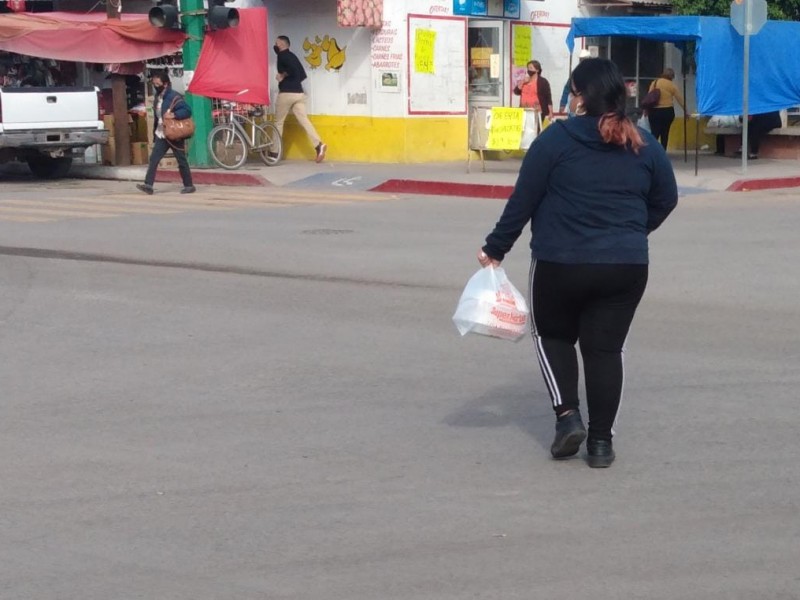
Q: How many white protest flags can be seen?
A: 0